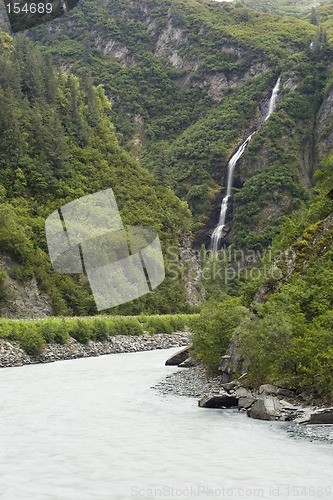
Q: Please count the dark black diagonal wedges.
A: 1